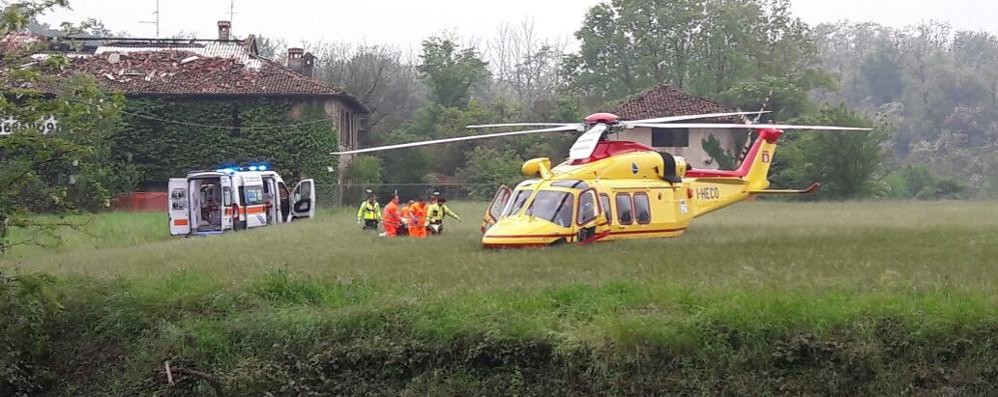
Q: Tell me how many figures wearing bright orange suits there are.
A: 3